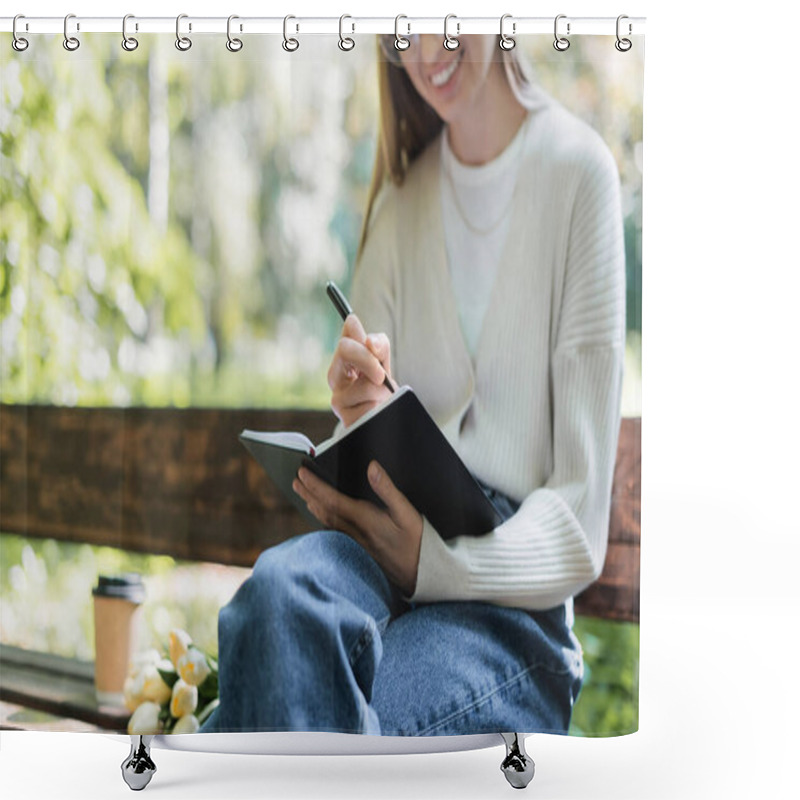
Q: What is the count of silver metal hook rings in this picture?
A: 12